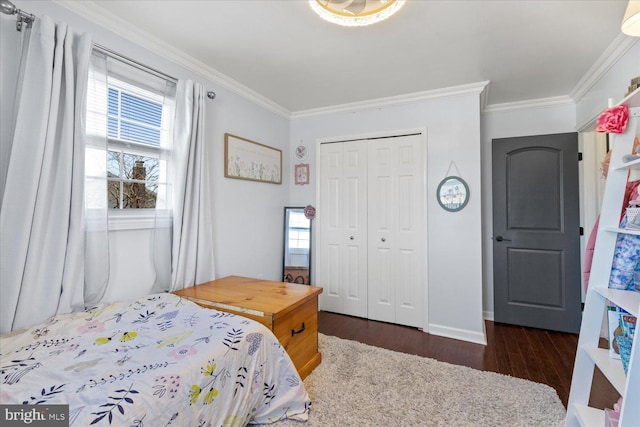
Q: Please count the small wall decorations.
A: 3